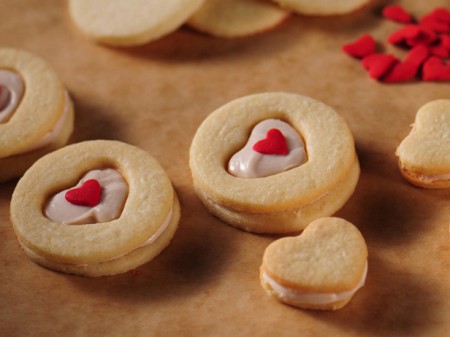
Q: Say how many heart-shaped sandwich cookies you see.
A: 2